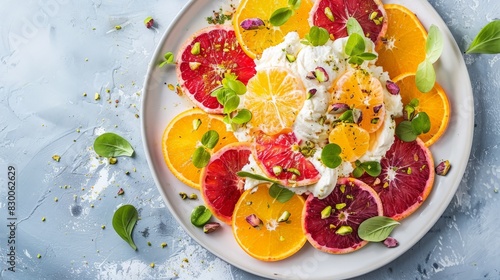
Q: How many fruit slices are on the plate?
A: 14